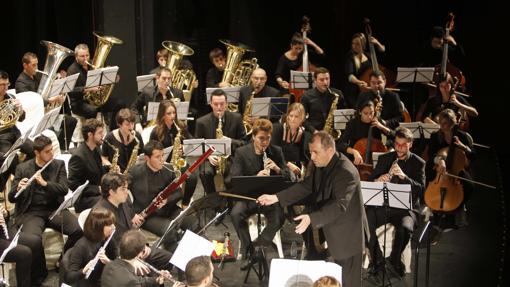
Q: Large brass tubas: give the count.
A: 4